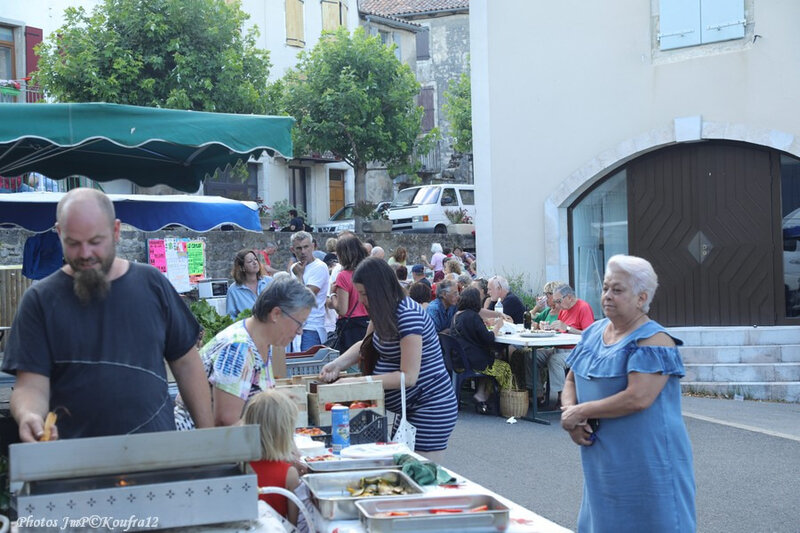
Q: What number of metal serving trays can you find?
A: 3